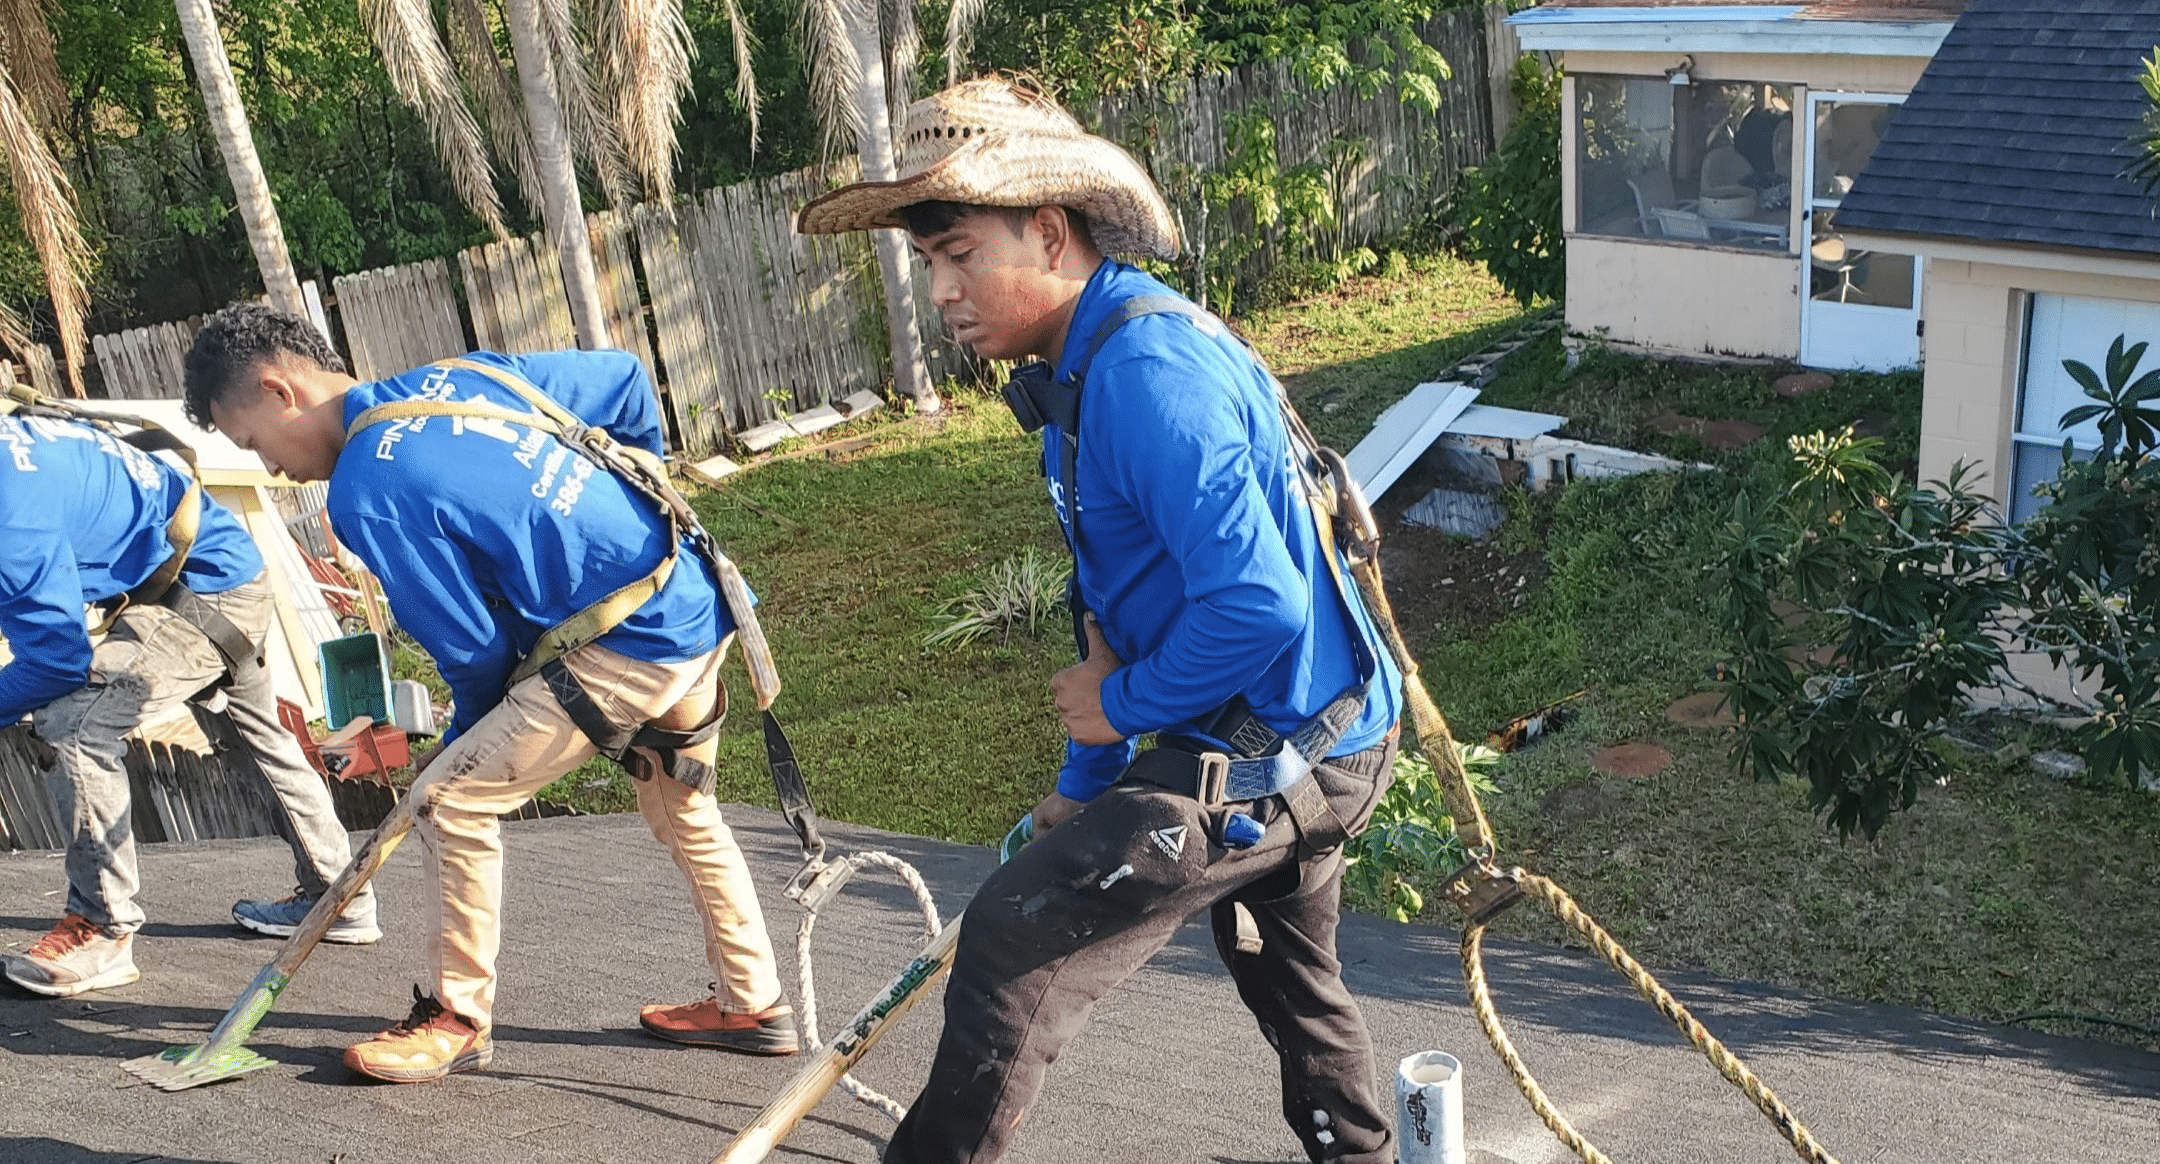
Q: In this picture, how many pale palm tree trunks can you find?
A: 3